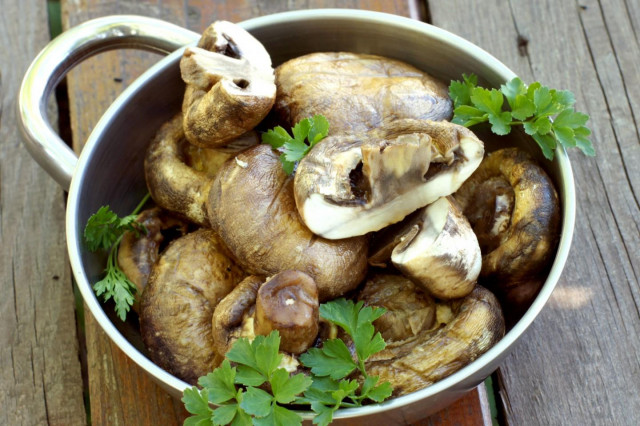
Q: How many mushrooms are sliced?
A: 3